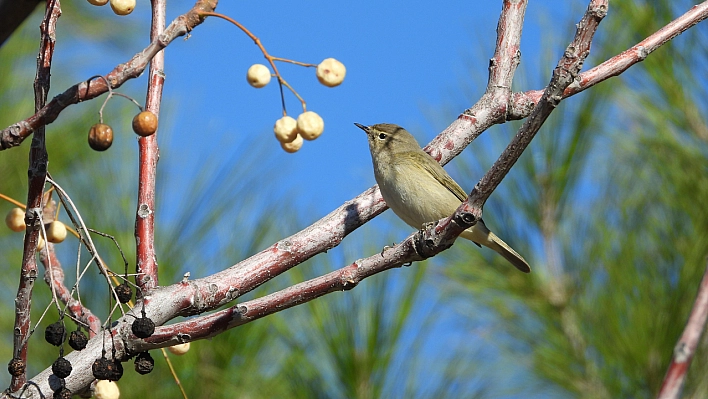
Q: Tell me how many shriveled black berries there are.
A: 10